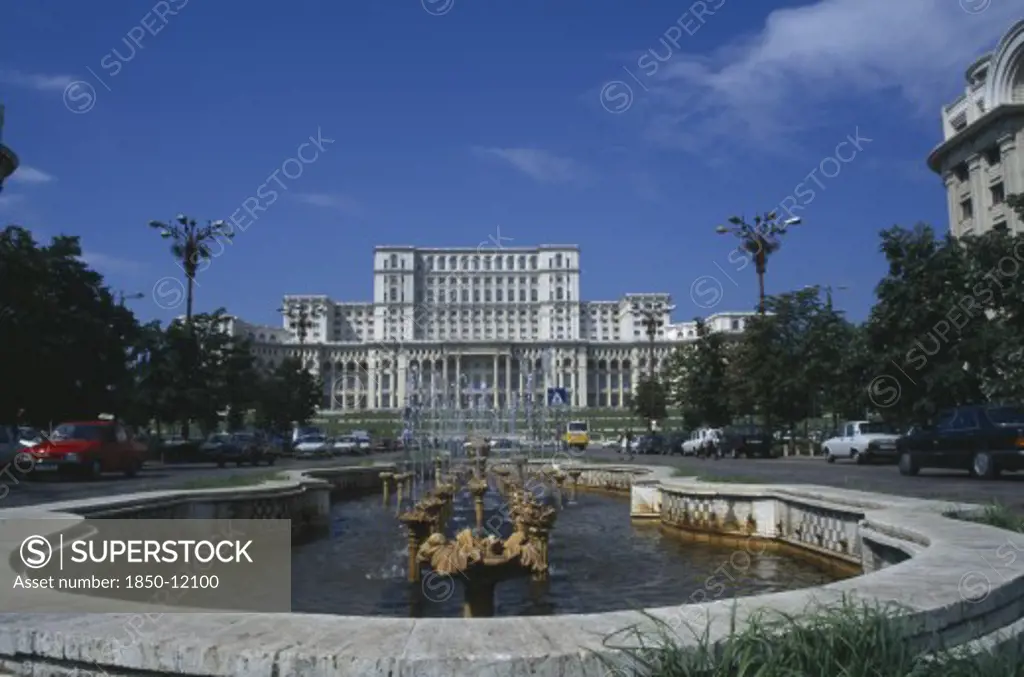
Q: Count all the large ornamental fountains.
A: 1